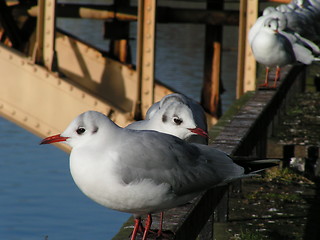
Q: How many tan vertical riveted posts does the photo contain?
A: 3